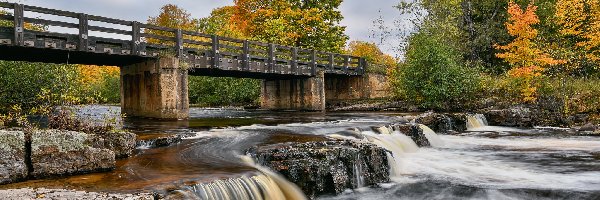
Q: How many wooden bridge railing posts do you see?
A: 12